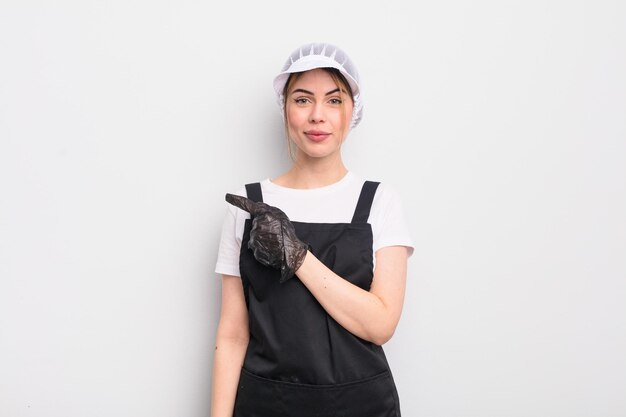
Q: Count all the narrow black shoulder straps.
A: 2